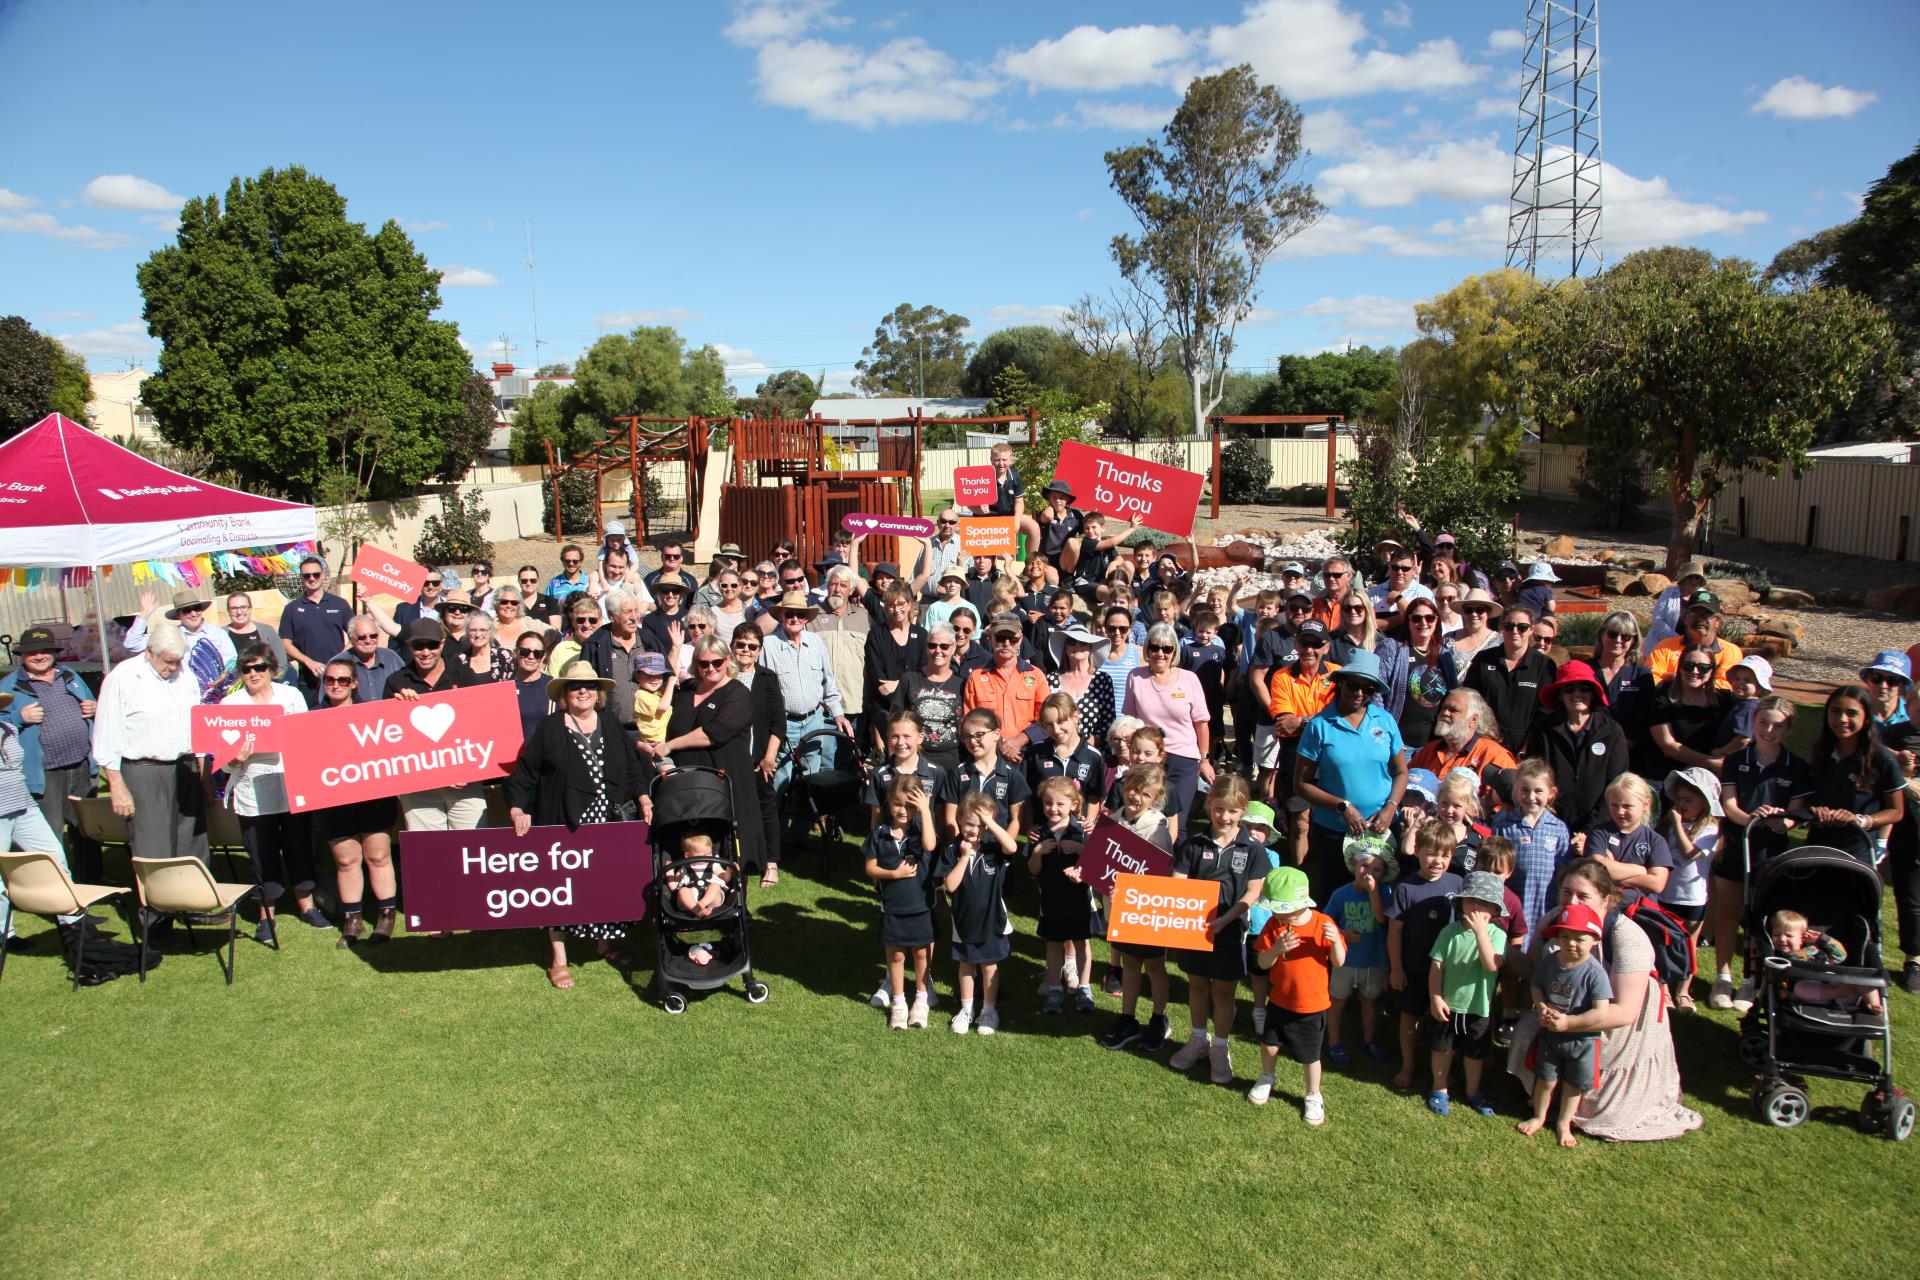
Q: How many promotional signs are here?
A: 10